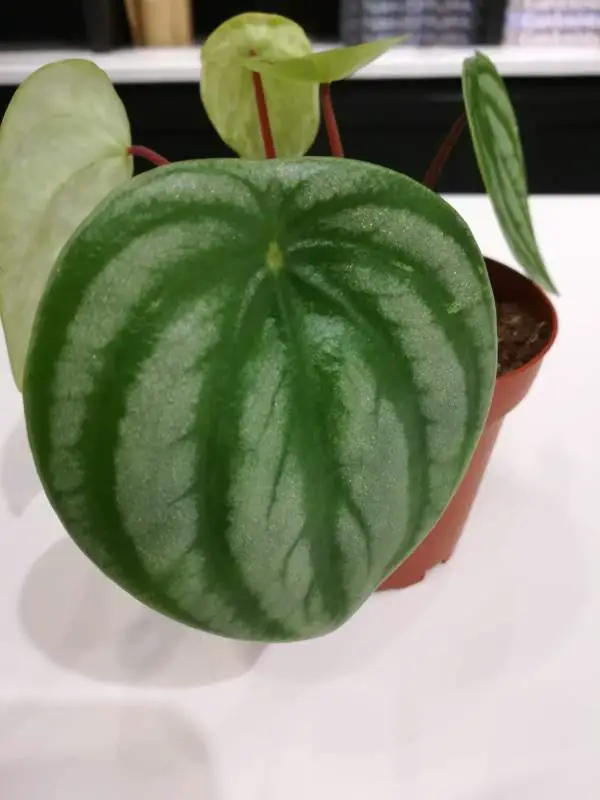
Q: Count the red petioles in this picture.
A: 4